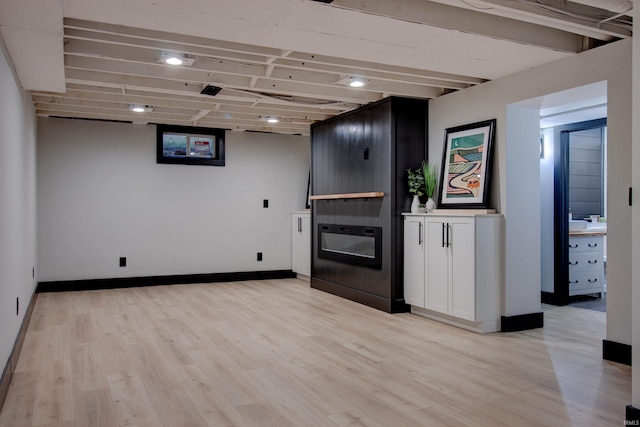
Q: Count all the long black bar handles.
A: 5